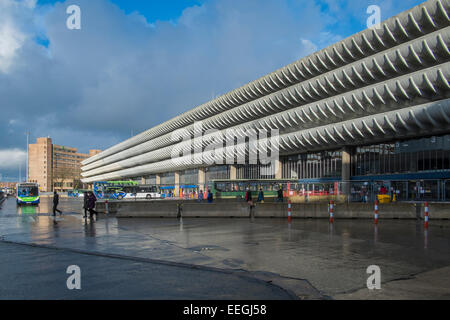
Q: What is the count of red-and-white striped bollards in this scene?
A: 4